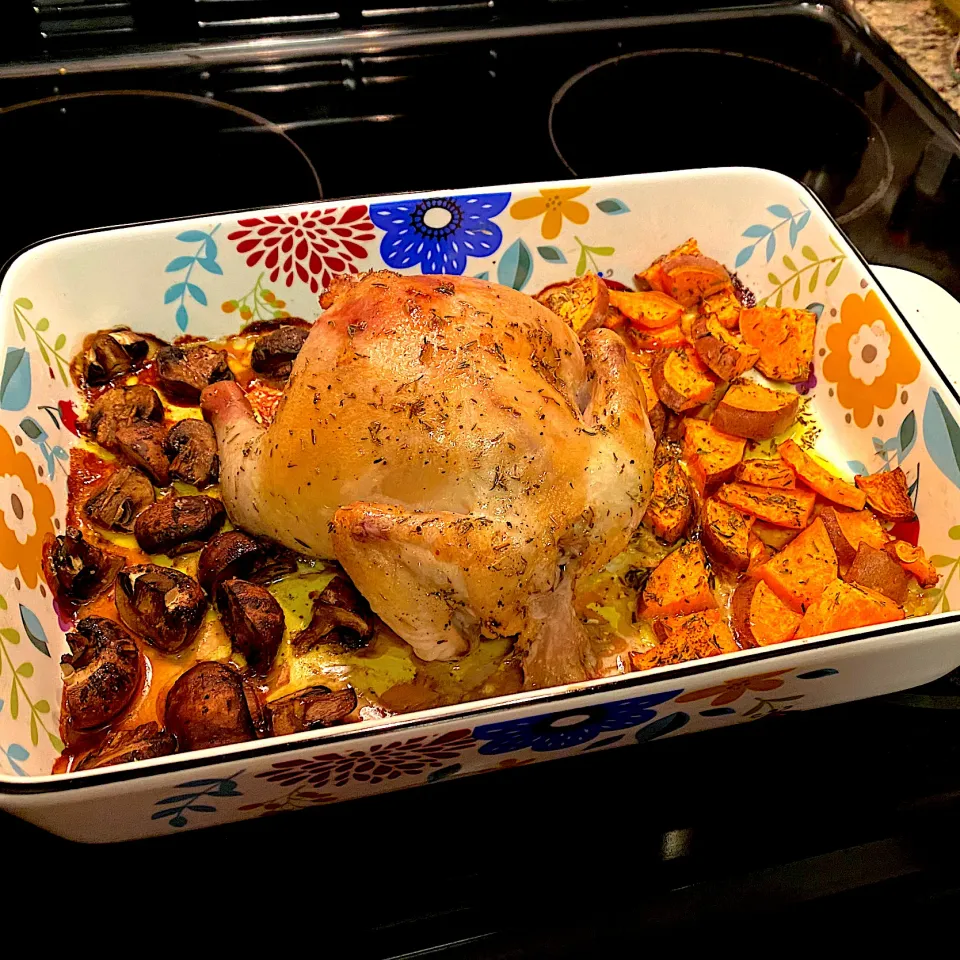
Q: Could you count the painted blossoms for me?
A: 8